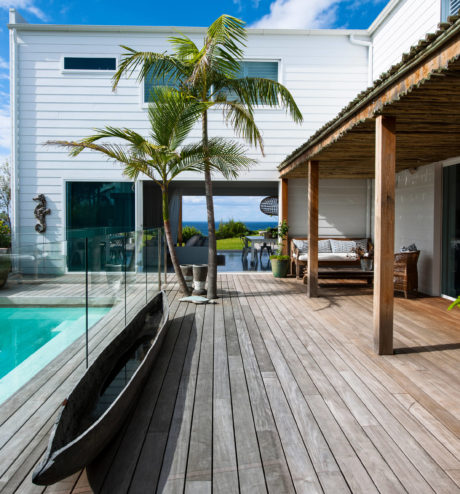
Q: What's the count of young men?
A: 0